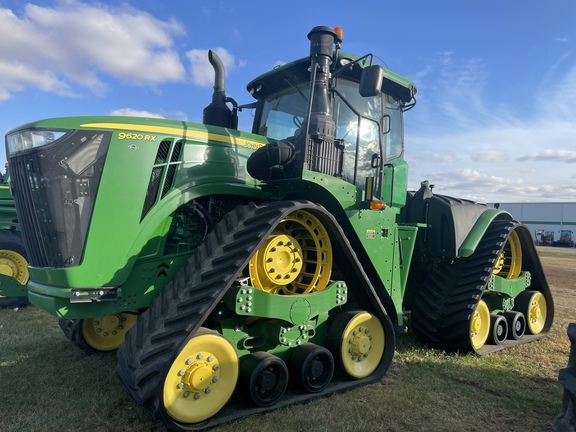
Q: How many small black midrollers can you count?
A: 4